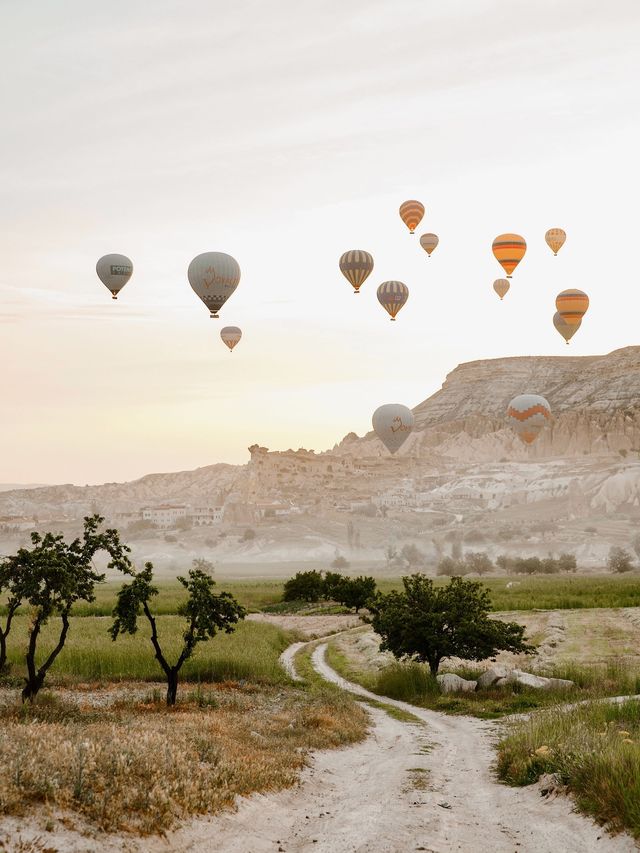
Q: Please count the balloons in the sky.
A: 14